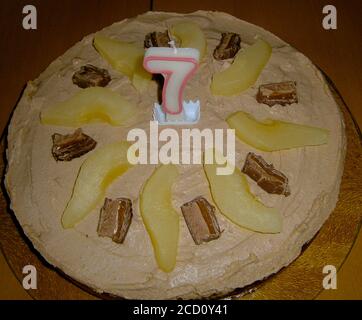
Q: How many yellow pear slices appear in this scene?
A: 8